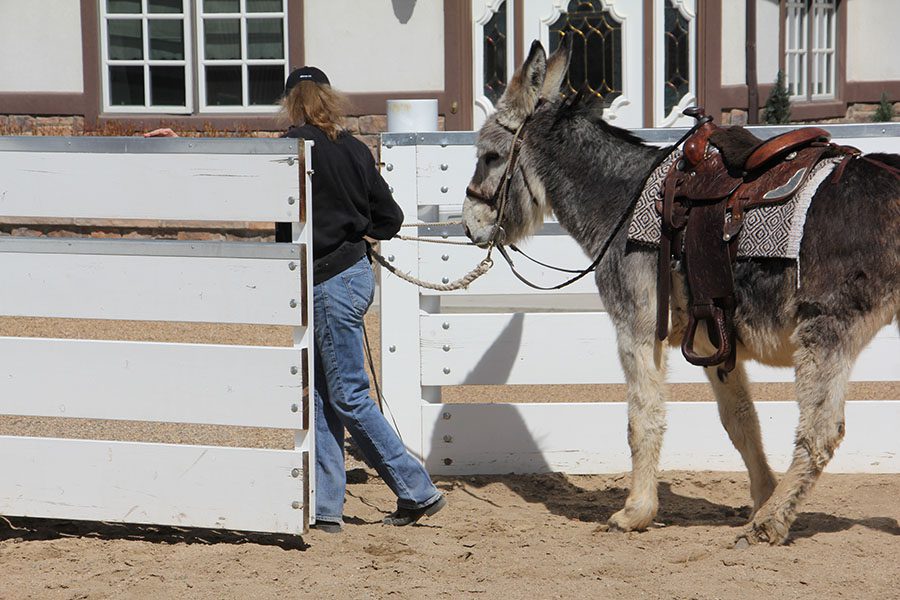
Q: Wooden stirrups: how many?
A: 1